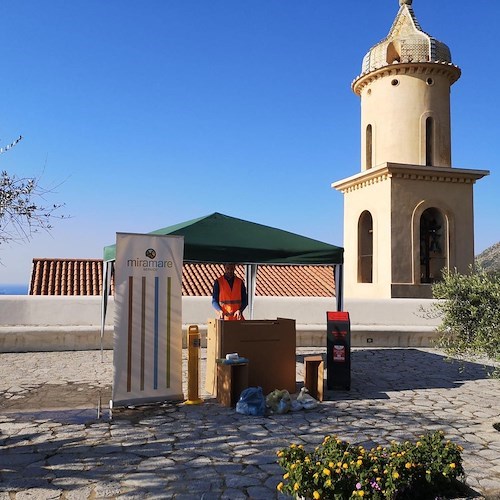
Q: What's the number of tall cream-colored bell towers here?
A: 1